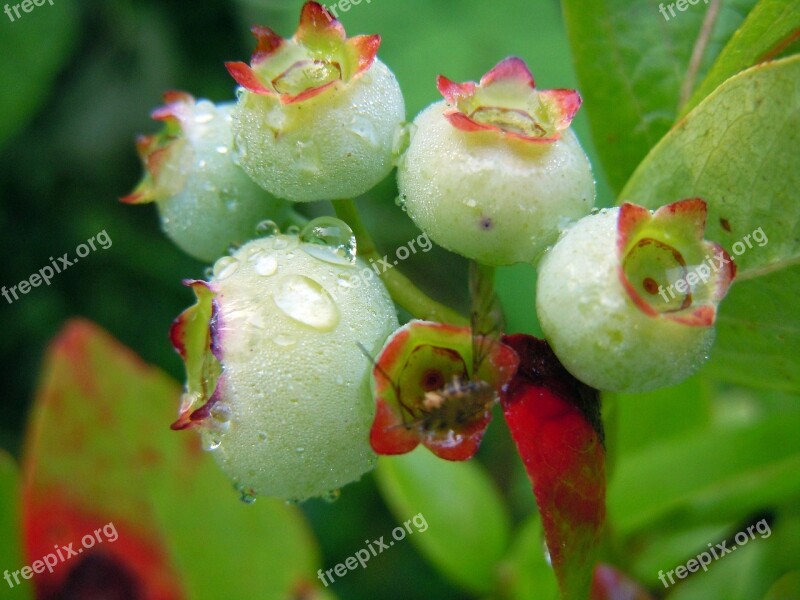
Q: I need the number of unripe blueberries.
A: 5